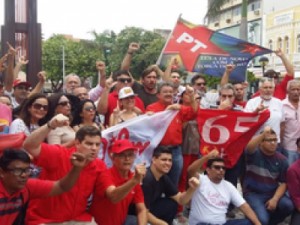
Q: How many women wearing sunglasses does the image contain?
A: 3